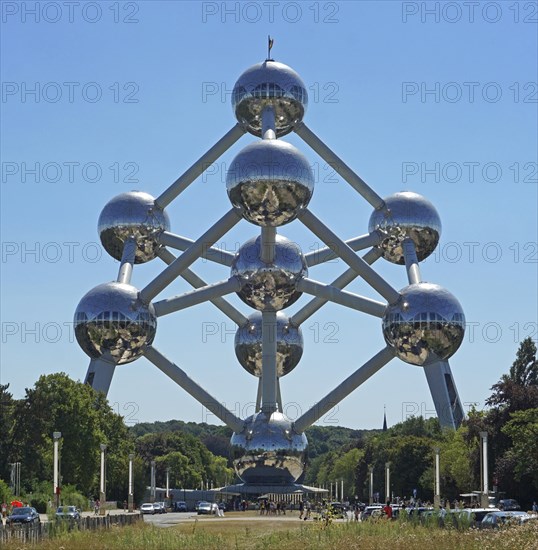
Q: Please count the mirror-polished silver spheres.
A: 9